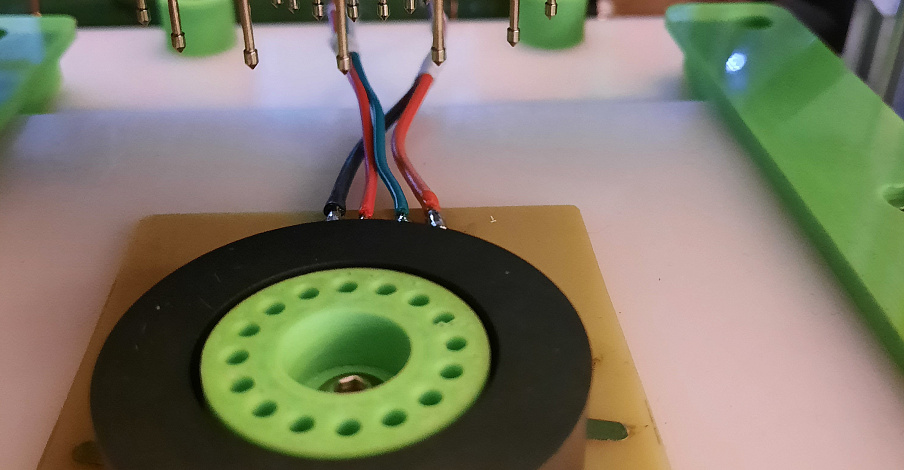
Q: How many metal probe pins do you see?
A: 13